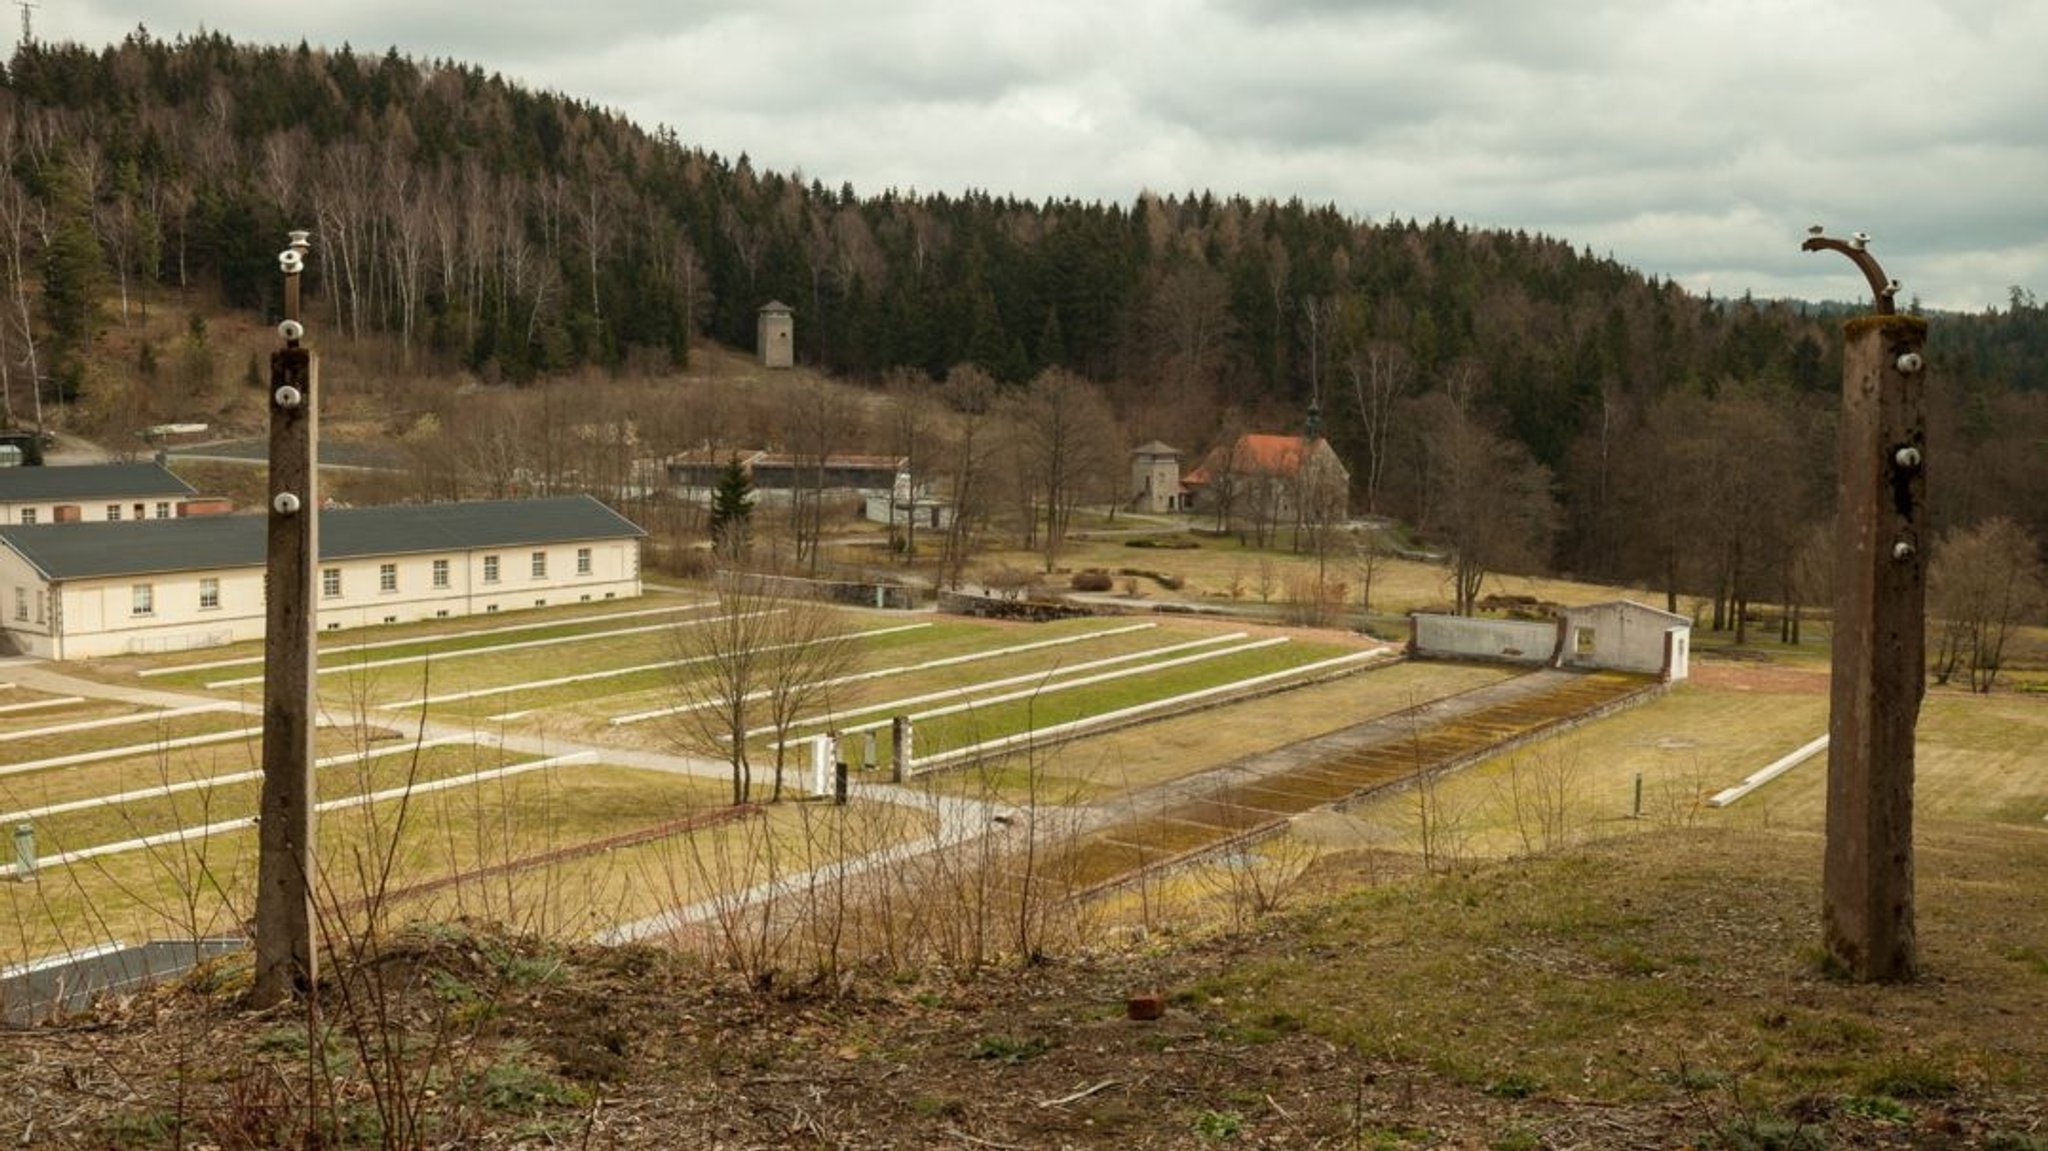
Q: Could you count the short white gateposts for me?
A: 2